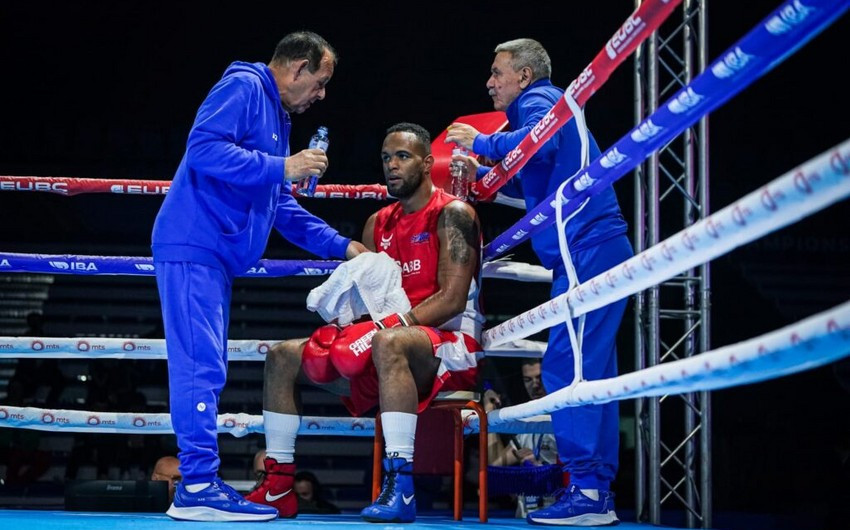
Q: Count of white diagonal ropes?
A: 2